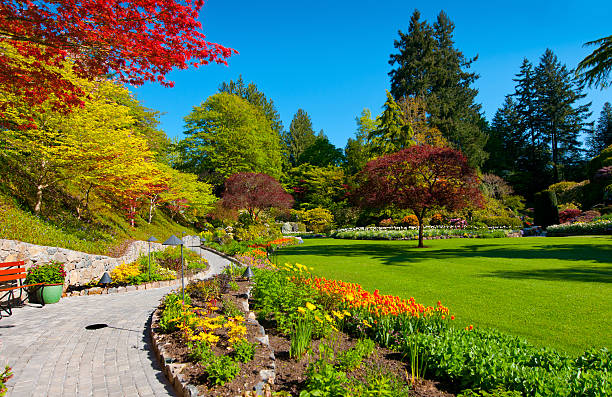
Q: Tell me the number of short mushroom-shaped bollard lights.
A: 2